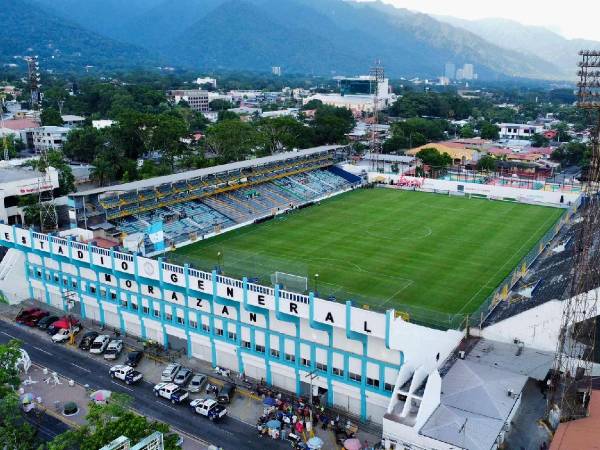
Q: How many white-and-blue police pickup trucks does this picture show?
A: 3